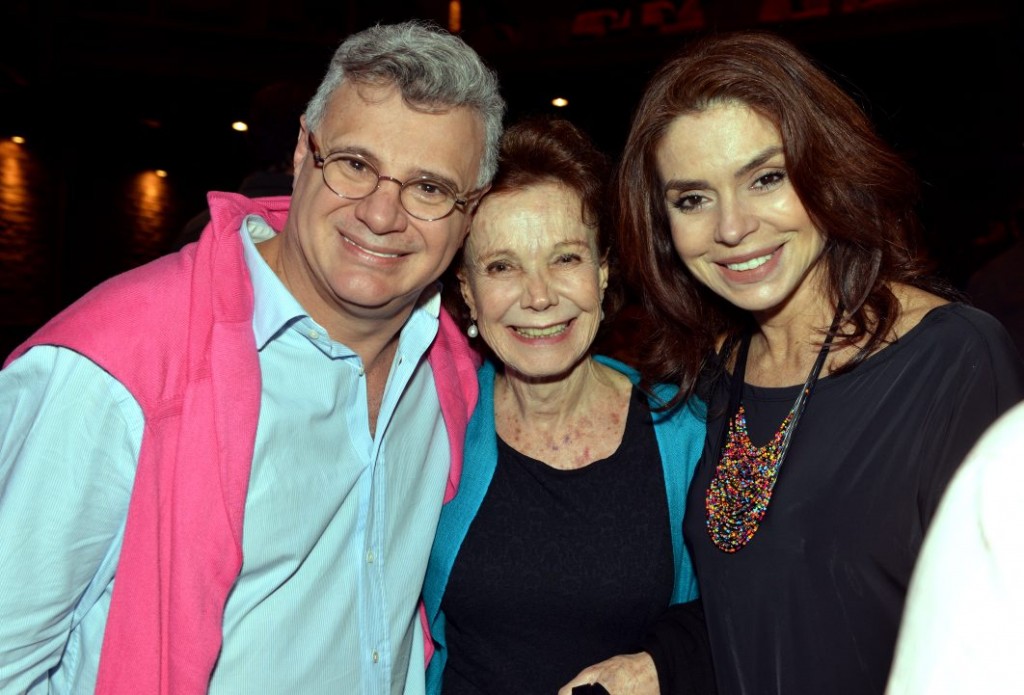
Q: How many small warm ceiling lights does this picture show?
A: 4